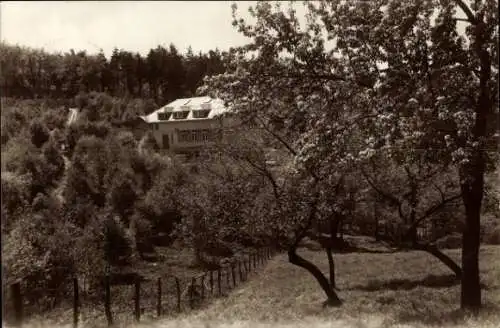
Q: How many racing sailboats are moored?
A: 0